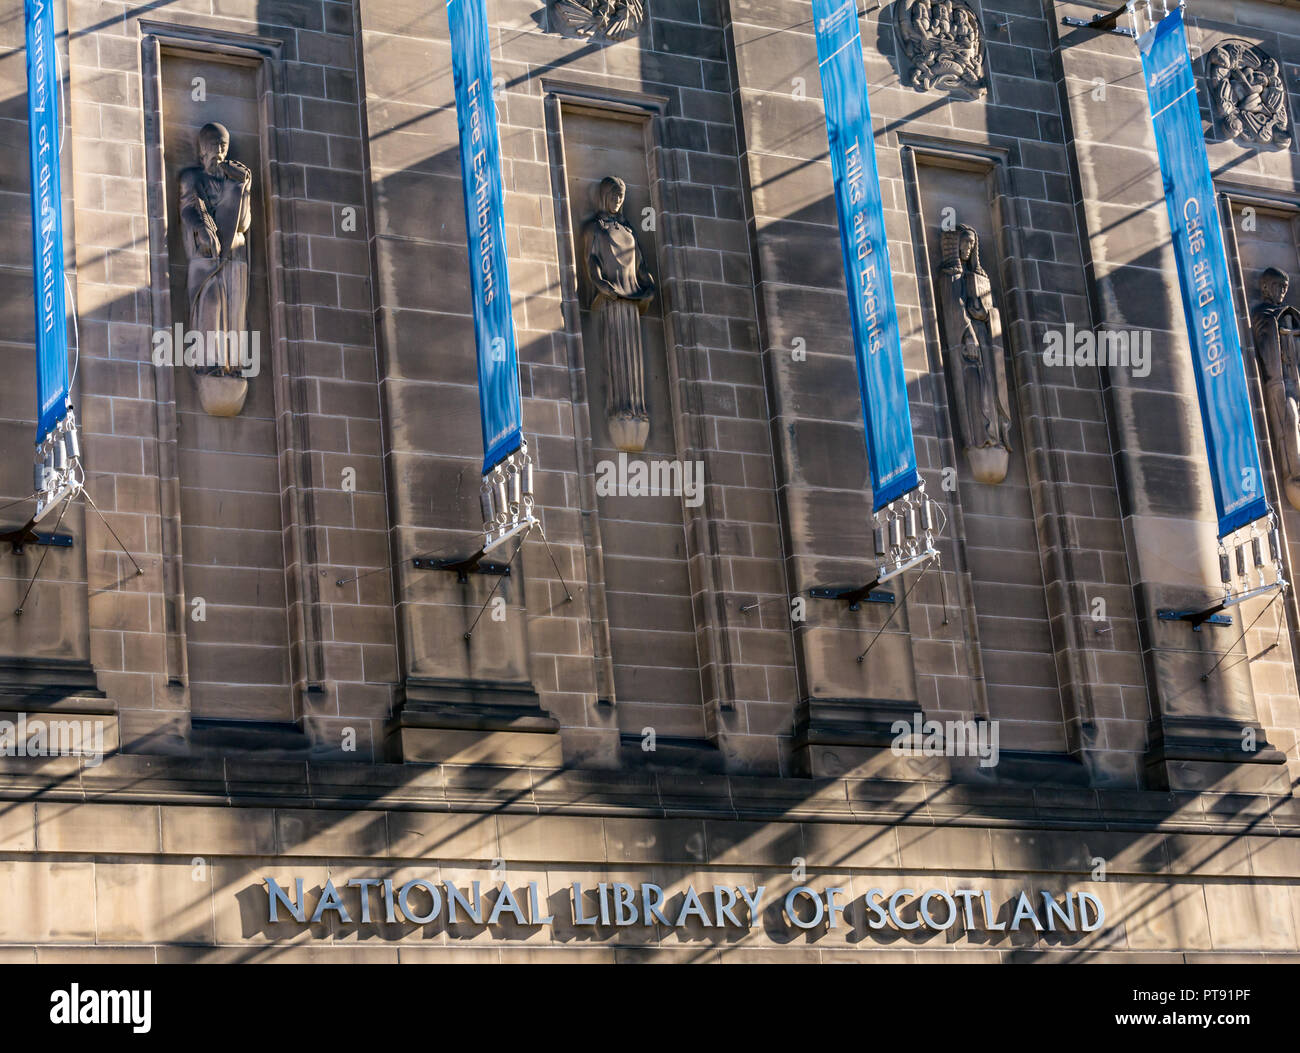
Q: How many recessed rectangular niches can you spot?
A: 4